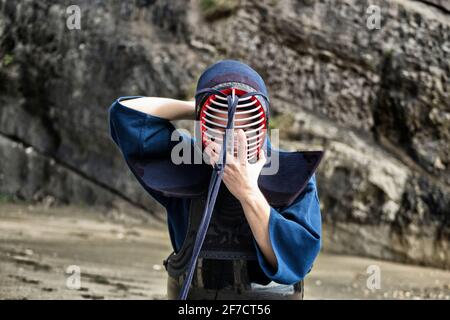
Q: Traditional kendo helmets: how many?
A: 1